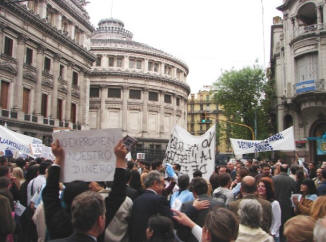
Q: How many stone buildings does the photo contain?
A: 3